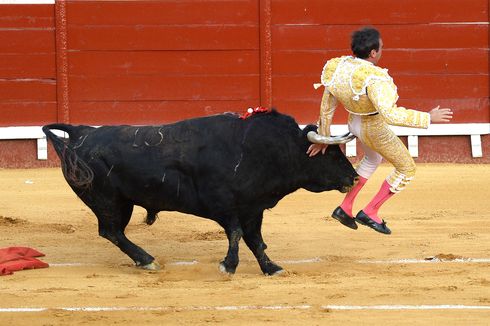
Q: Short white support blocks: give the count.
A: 4